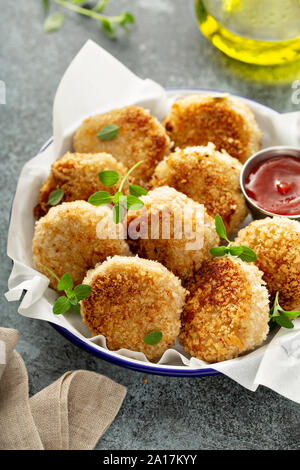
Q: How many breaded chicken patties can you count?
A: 9